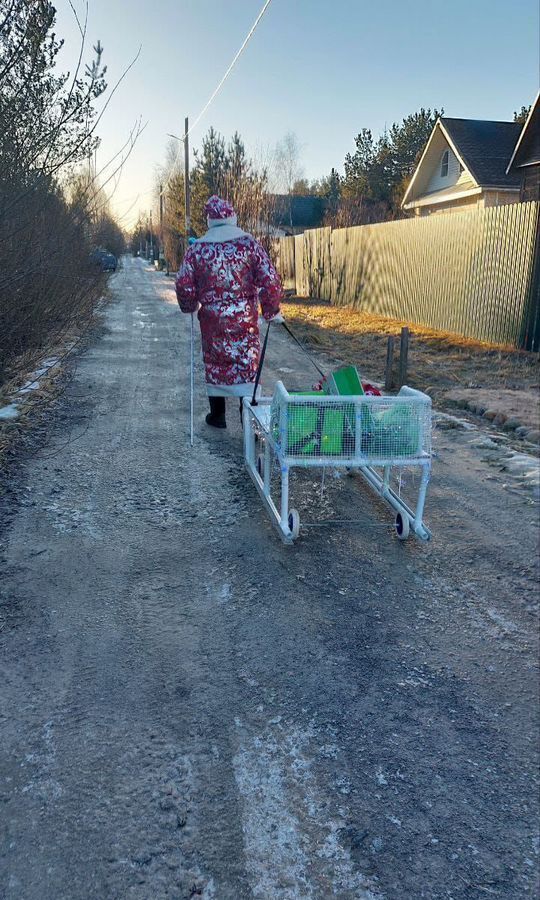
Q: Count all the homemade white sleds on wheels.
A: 1